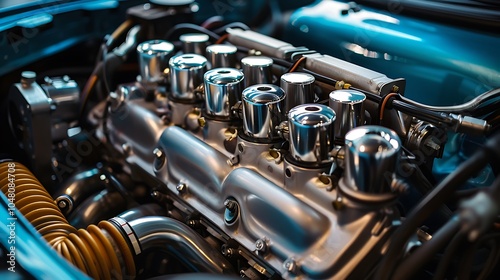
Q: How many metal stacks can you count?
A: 11